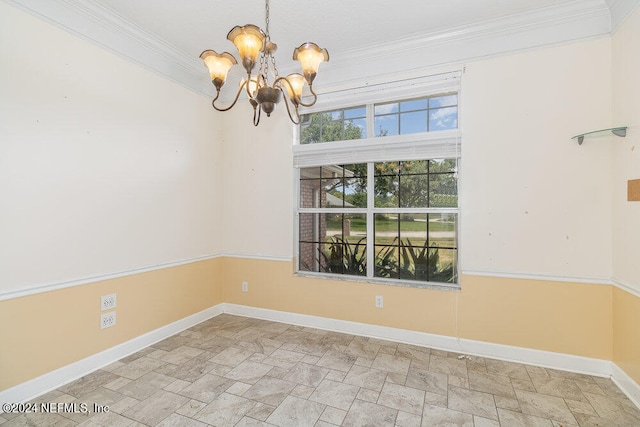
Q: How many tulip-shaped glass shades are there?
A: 5